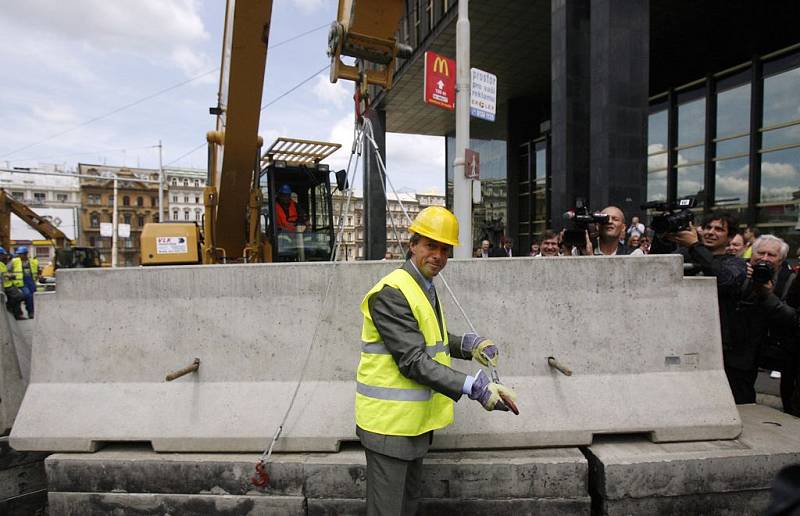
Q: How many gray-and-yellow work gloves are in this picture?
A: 2